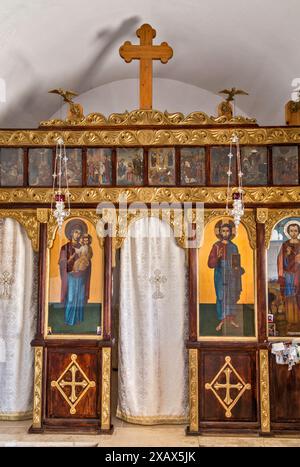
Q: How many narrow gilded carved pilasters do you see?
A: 4